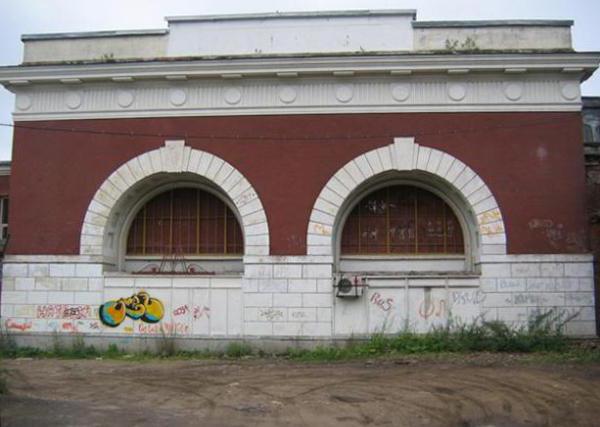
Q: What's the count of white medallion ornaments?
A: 11